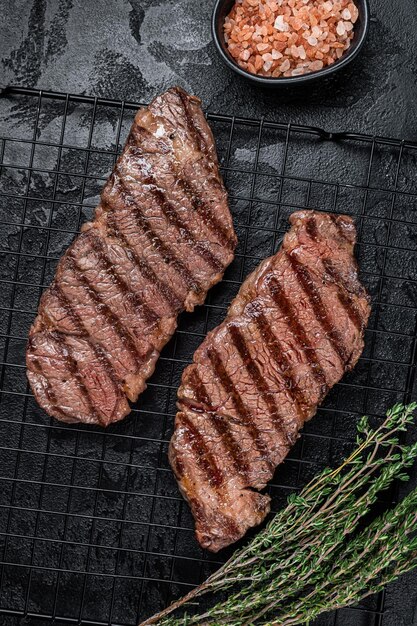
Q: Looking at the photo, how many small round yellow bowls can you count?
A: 0